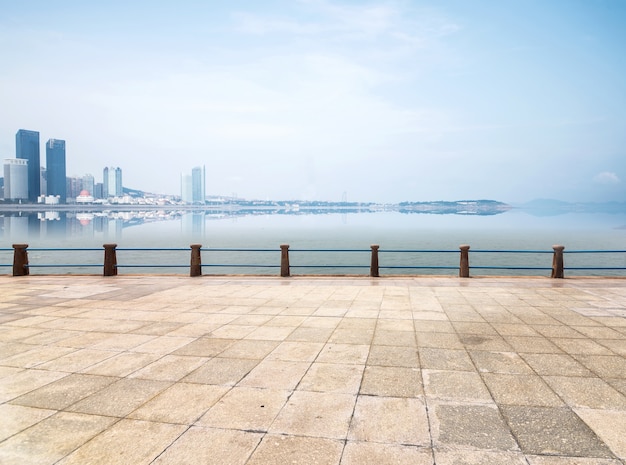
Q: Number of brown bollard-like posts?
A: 7